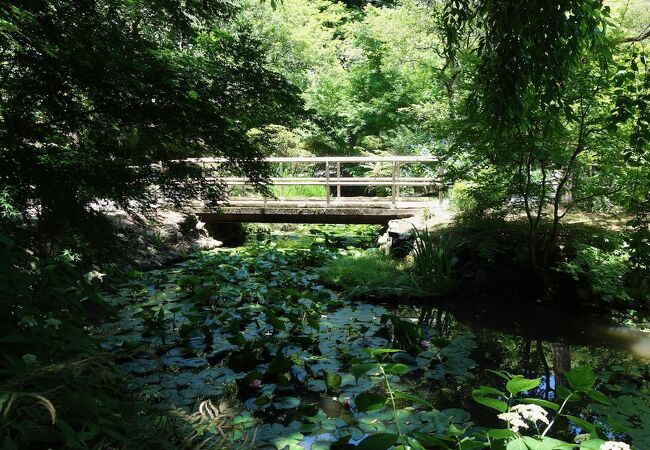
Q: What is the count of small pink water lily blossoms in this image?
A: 3